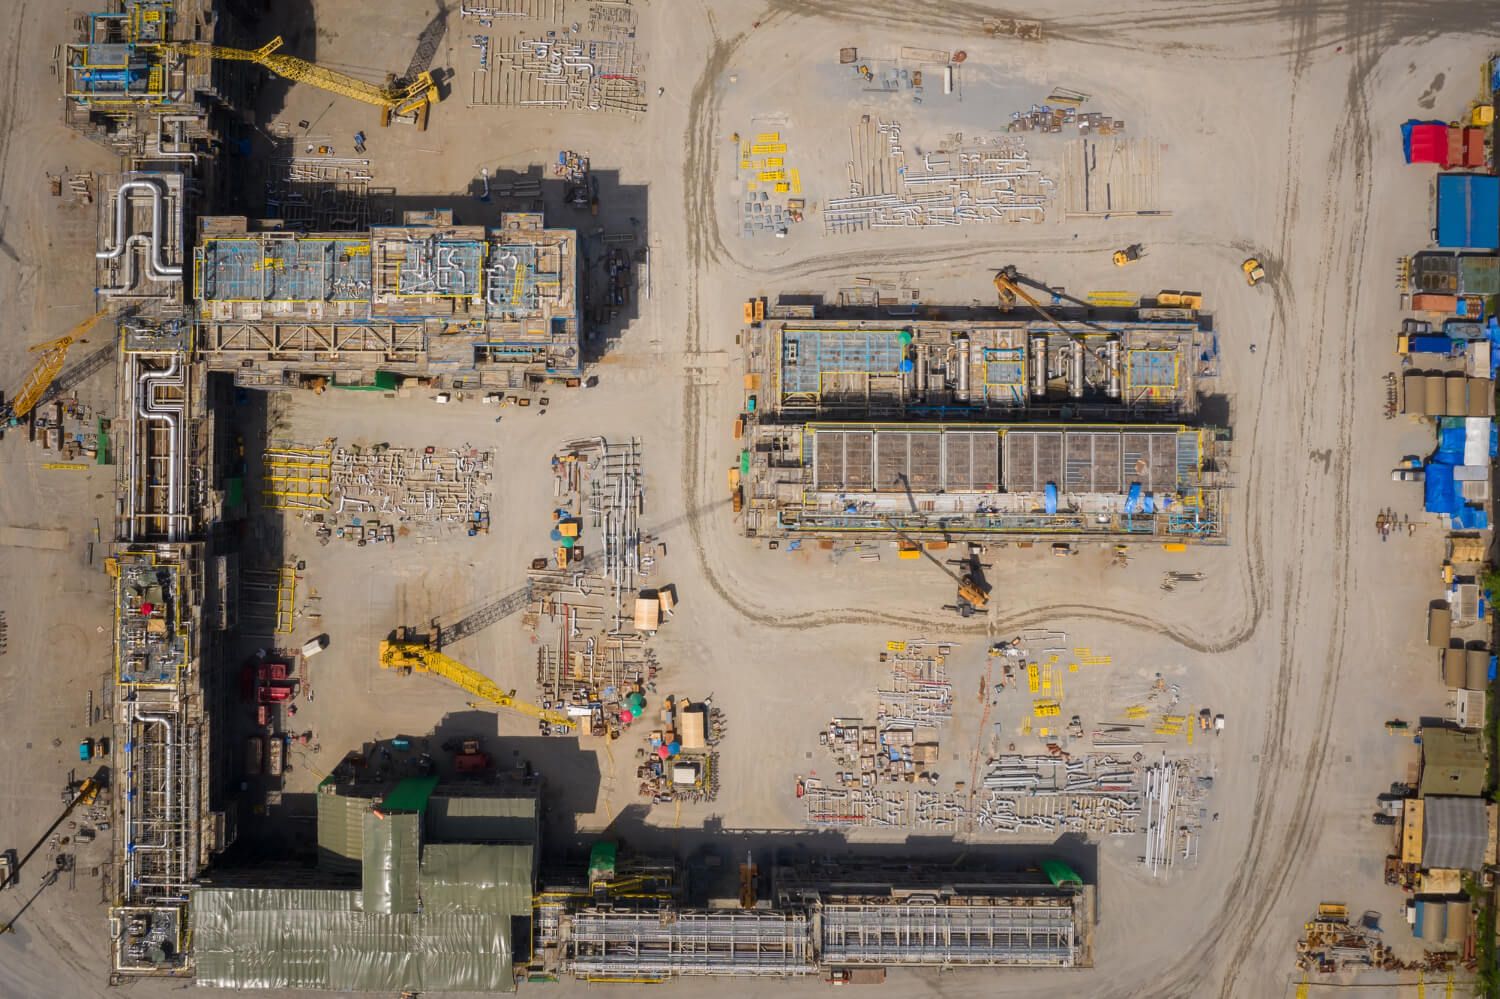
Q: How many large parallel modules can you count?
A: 2